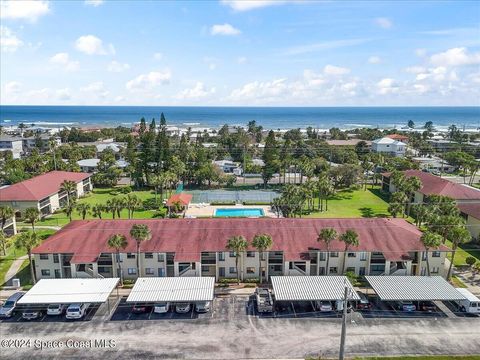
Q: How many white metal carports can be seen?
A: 4